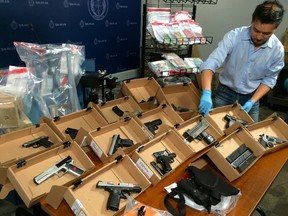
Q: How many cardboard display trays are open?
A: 14